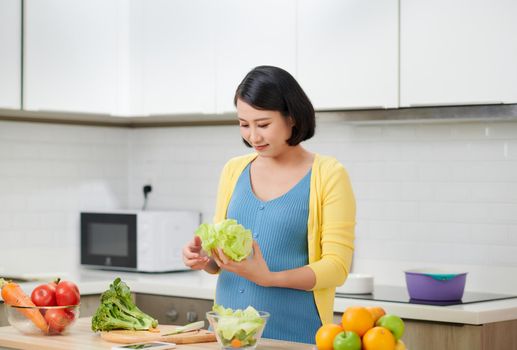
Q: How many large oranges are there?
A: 3